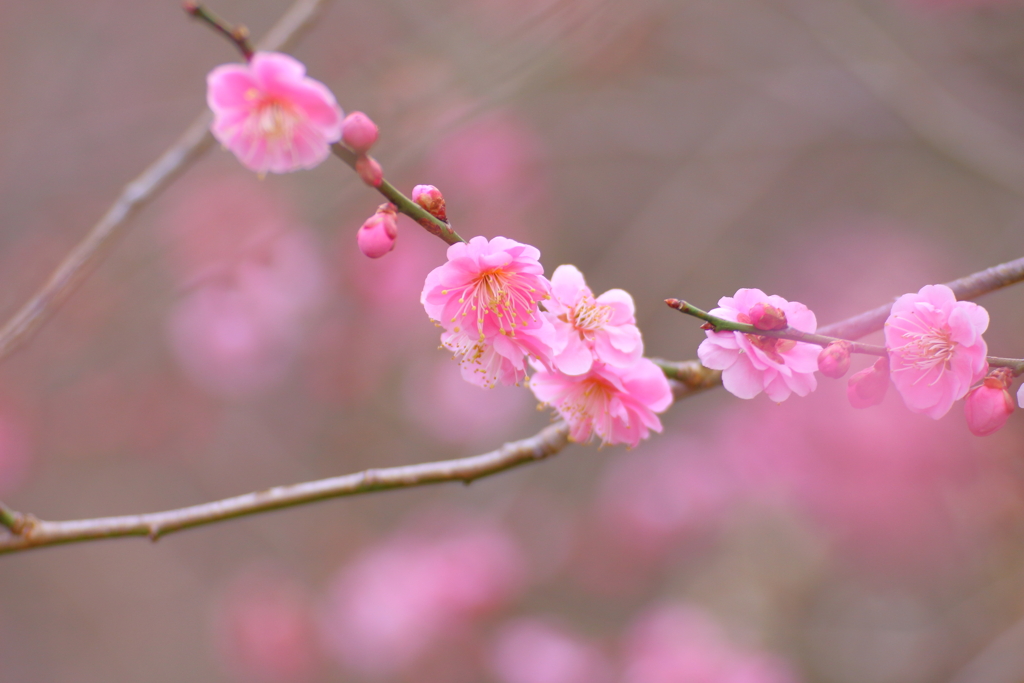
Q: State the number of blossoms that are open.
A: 7